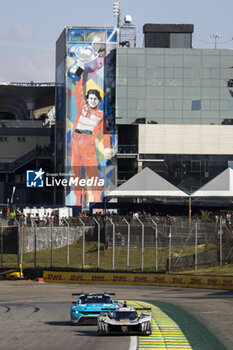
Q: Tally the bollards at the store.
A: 0